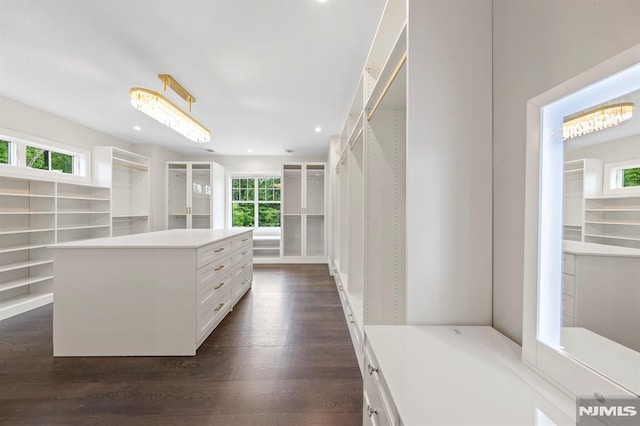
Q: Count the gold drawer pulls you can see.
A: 8